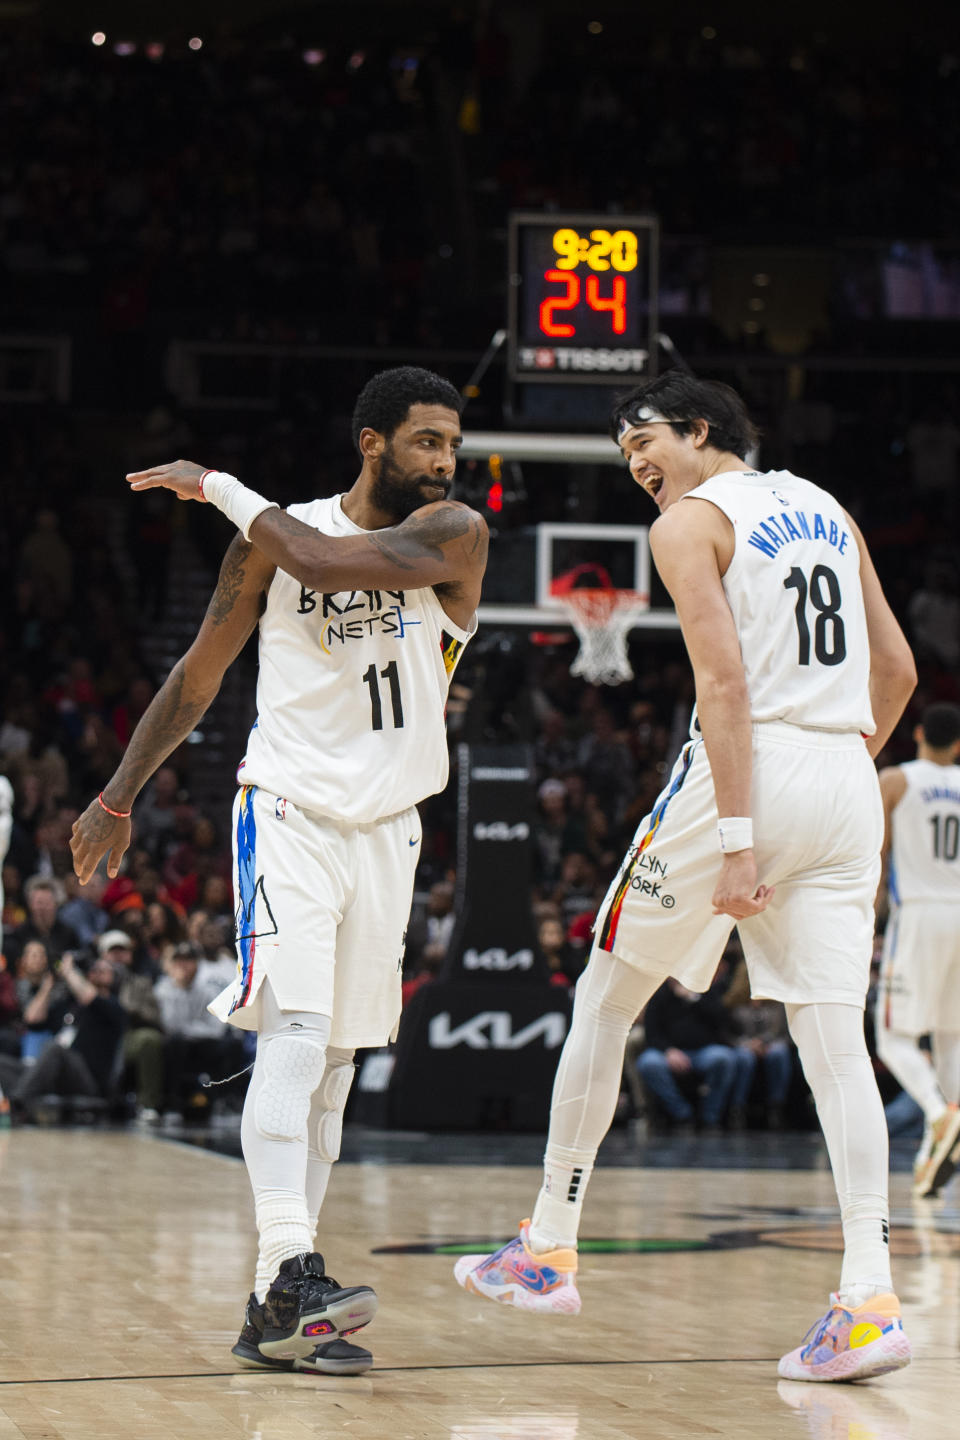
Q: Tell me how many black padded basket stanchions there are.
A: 1